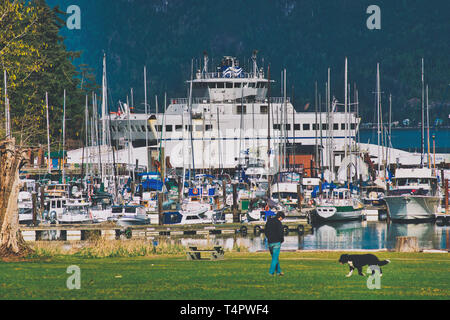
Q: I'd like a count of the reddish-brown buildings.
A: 1